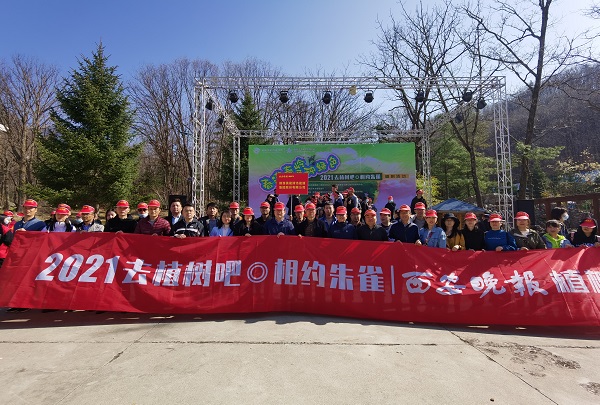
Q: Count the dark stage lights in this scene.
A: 10